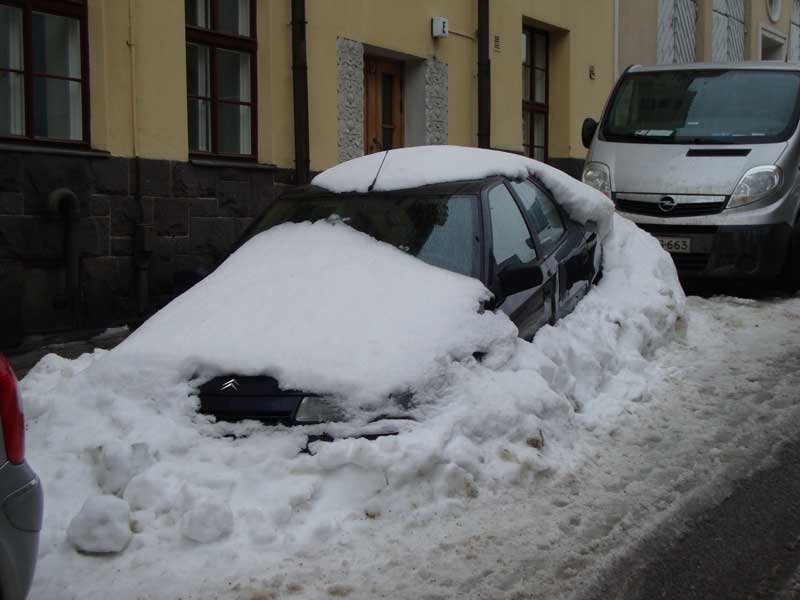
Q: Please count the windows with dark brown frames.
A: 3